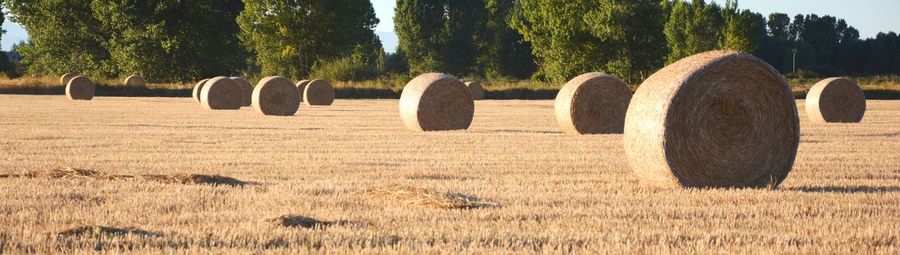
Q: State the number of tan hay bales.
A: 14